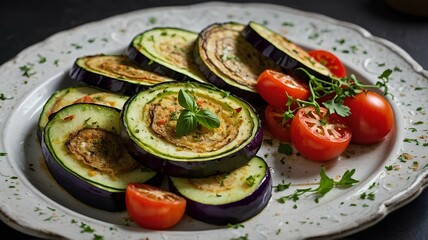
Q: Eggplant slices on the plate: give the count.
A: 8